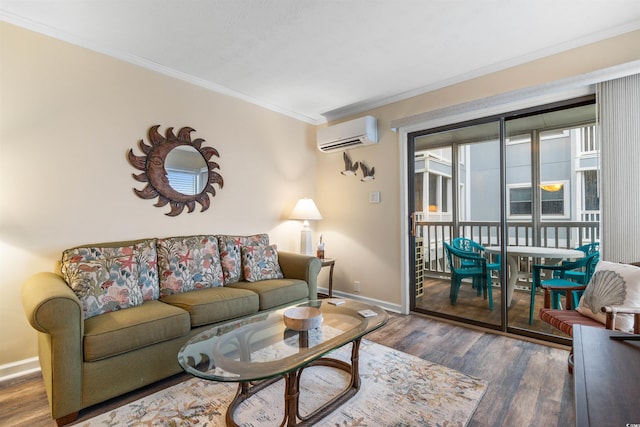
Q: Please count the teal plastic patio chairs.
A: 4